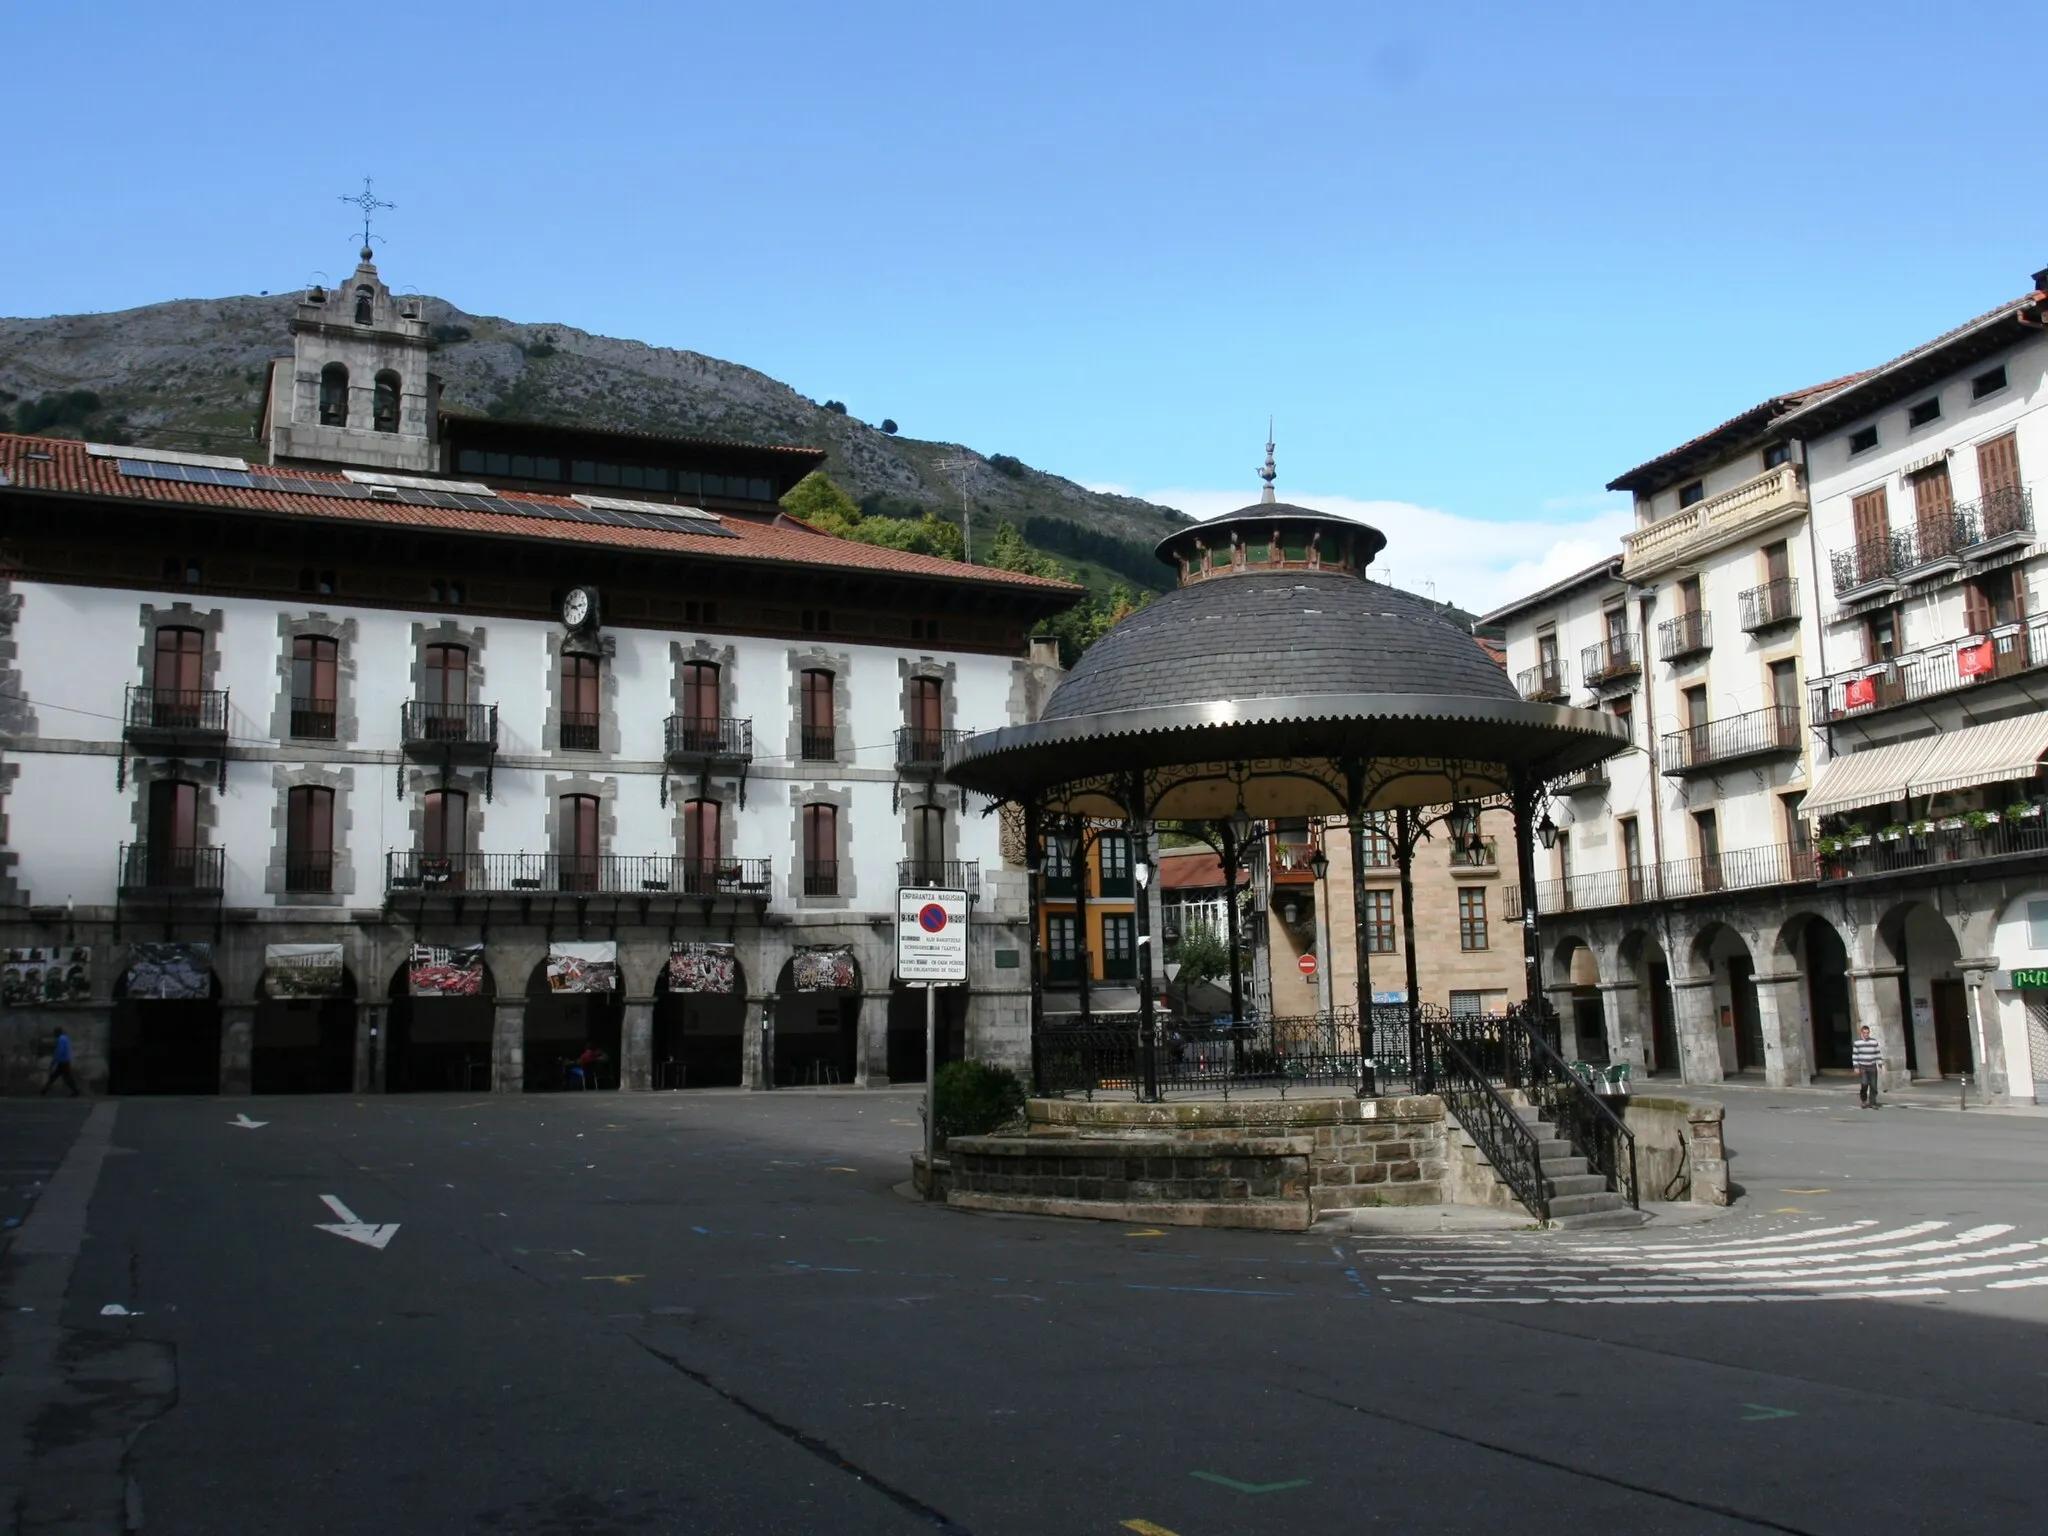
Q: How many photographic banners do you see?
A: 7